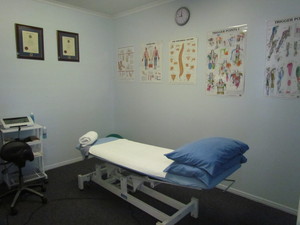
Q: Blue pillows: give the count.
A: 2